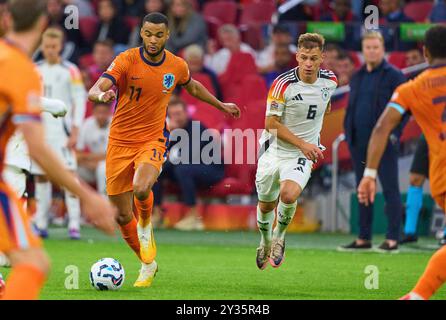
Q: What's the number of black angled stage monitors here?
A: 0